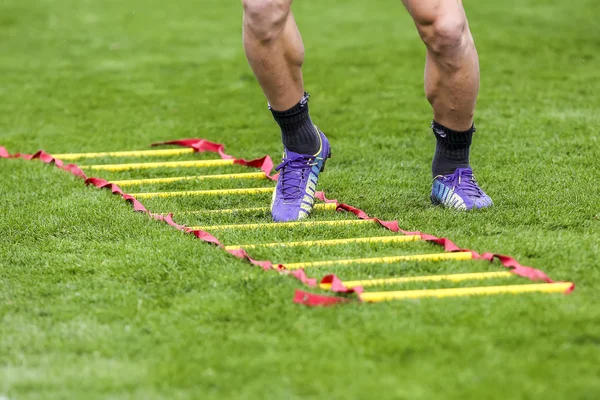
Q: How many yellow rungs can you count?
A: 10